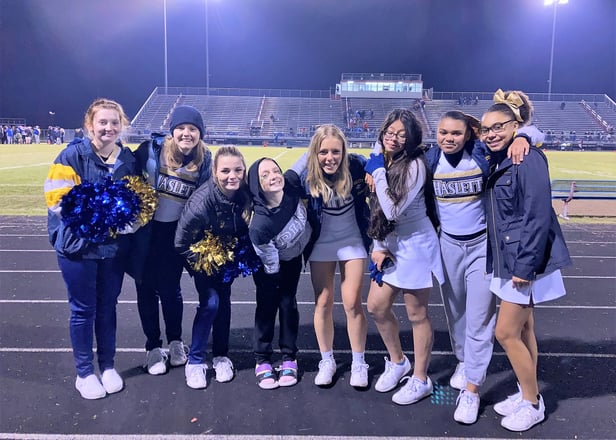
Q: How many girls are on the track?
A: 8